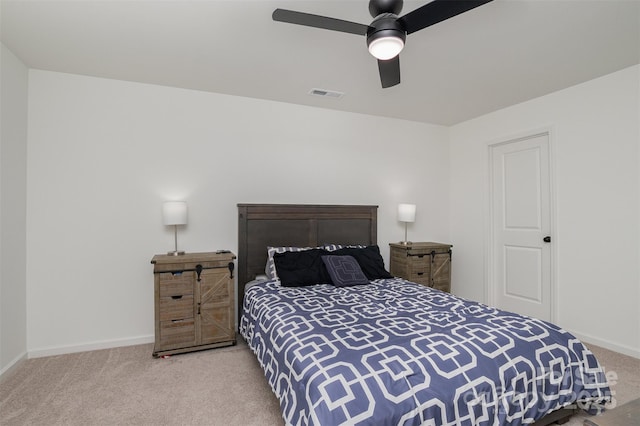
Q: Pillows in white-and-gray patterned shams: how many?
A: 2